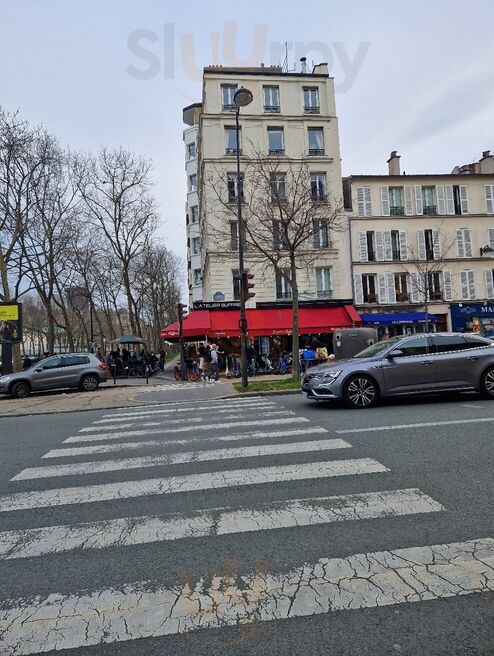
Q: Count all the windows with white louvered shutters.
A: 15